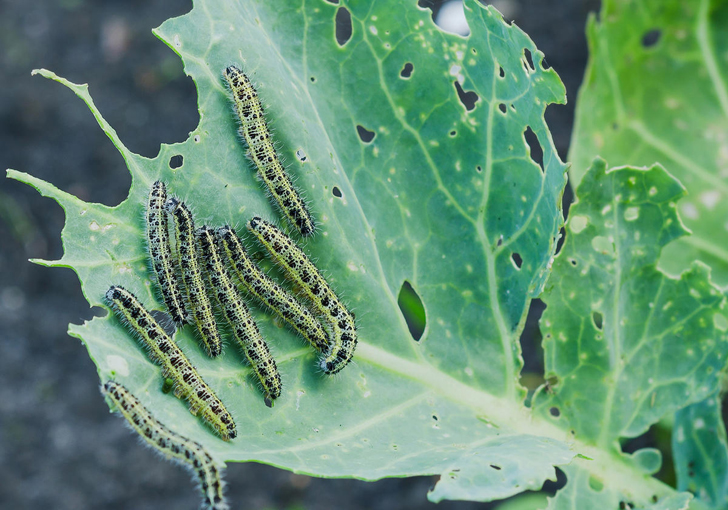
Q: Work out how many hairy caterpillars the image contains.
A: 8